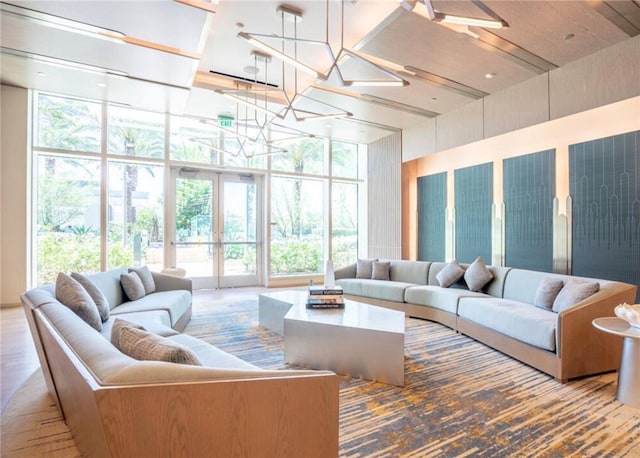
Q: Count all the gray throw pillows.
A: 12